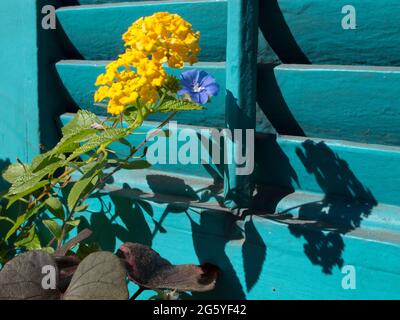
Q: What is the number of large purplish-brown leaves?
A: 3